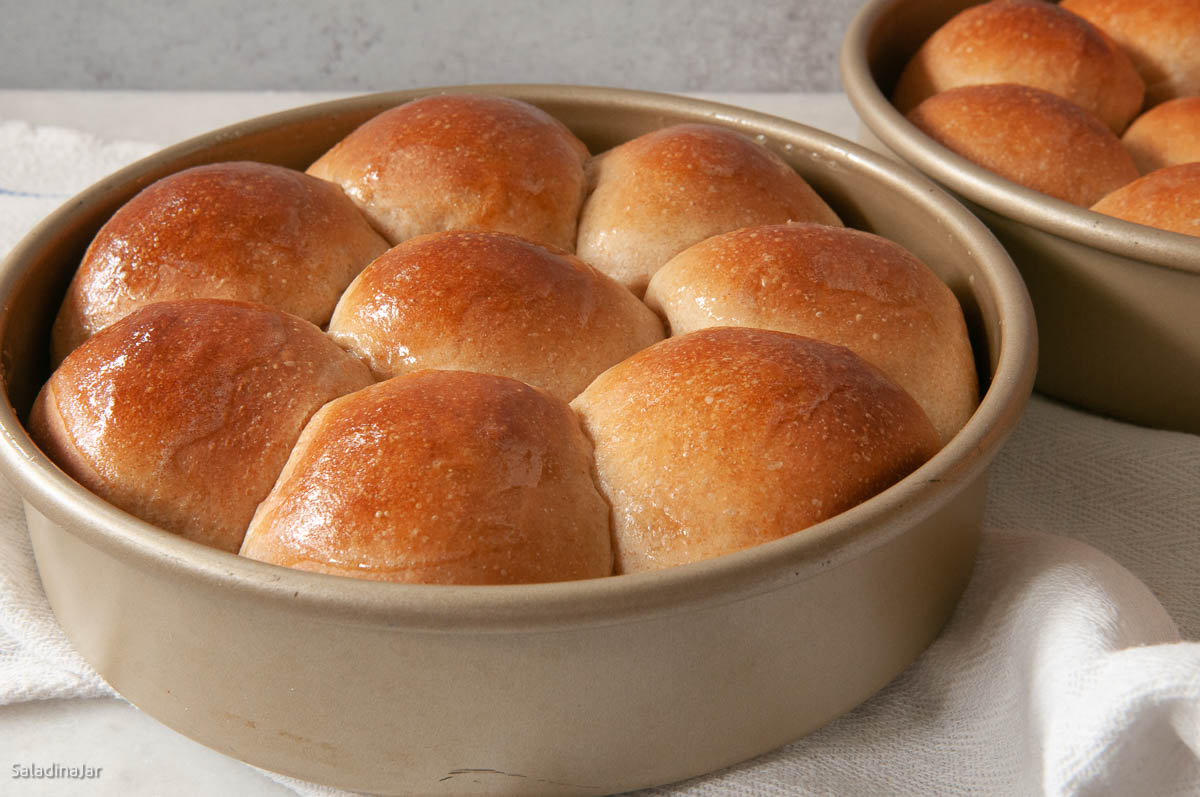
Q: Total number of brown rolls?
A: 13